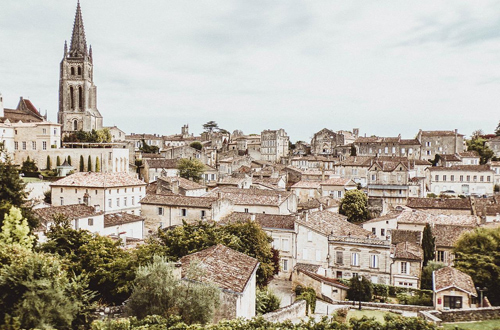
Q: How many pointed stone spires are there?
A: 1